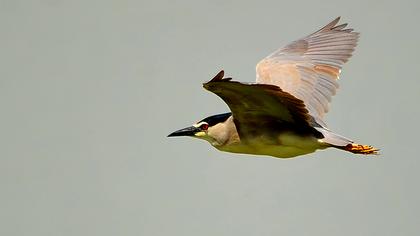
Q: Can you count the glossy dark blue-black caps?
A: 1